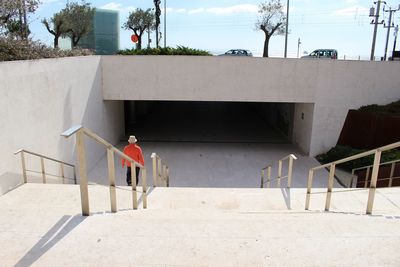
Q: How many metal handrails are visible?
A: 6